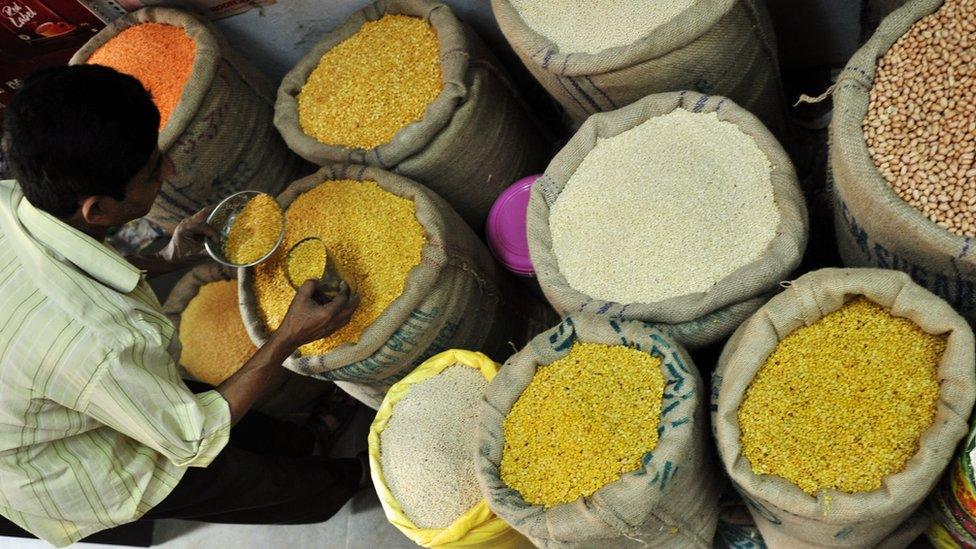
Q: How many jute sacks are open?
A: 9